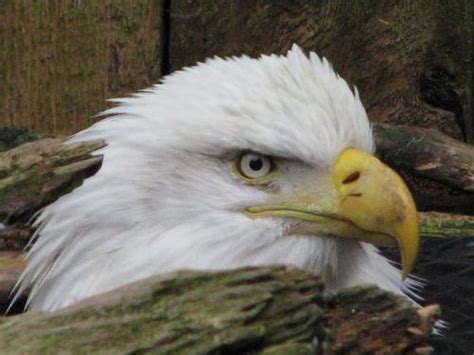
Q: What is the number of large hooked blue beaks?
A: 0